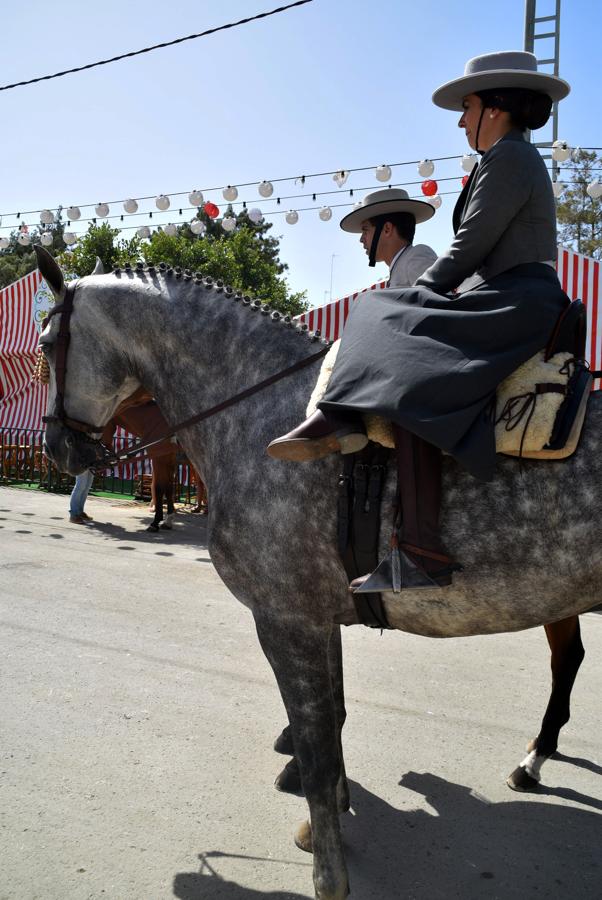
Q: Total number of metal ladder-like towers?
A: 1